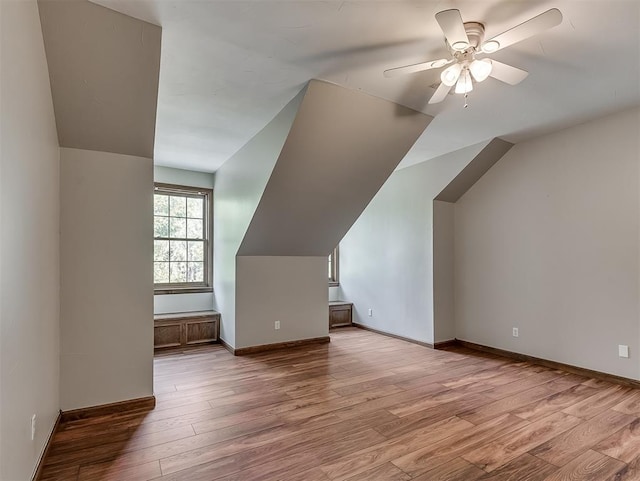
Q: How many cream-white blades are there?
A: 5